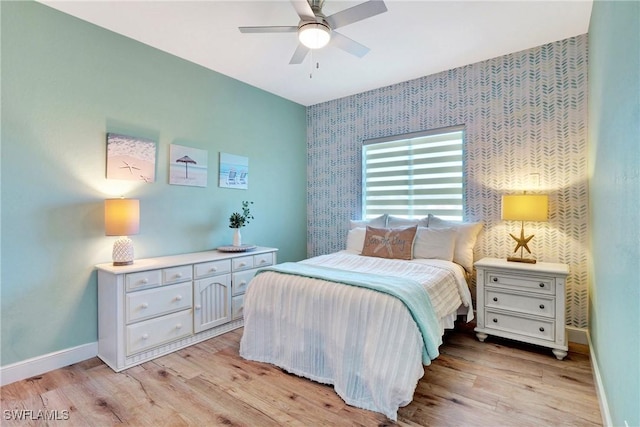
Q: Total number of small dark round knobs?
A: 6